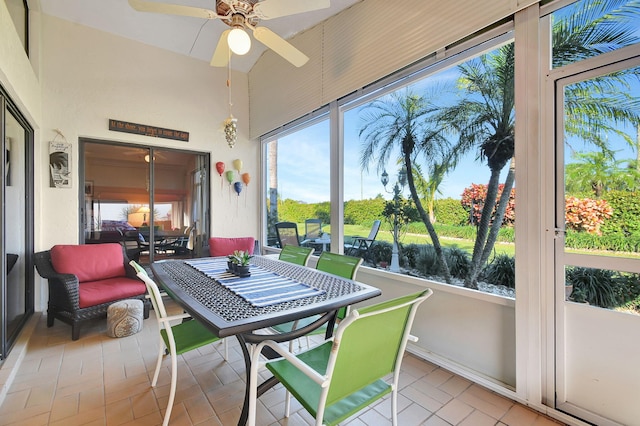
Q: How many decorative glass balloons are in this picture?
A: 5